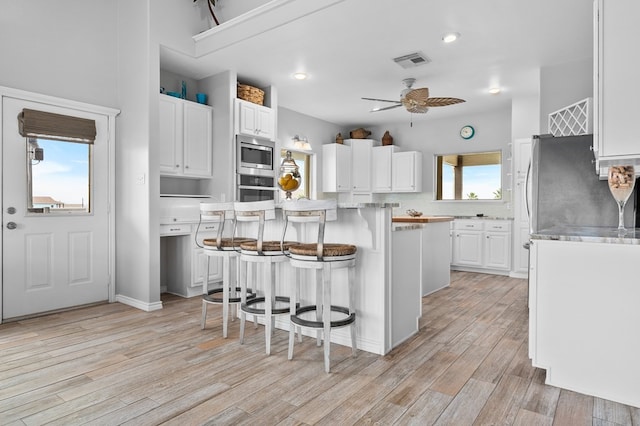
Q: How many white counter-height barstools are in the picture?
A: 3